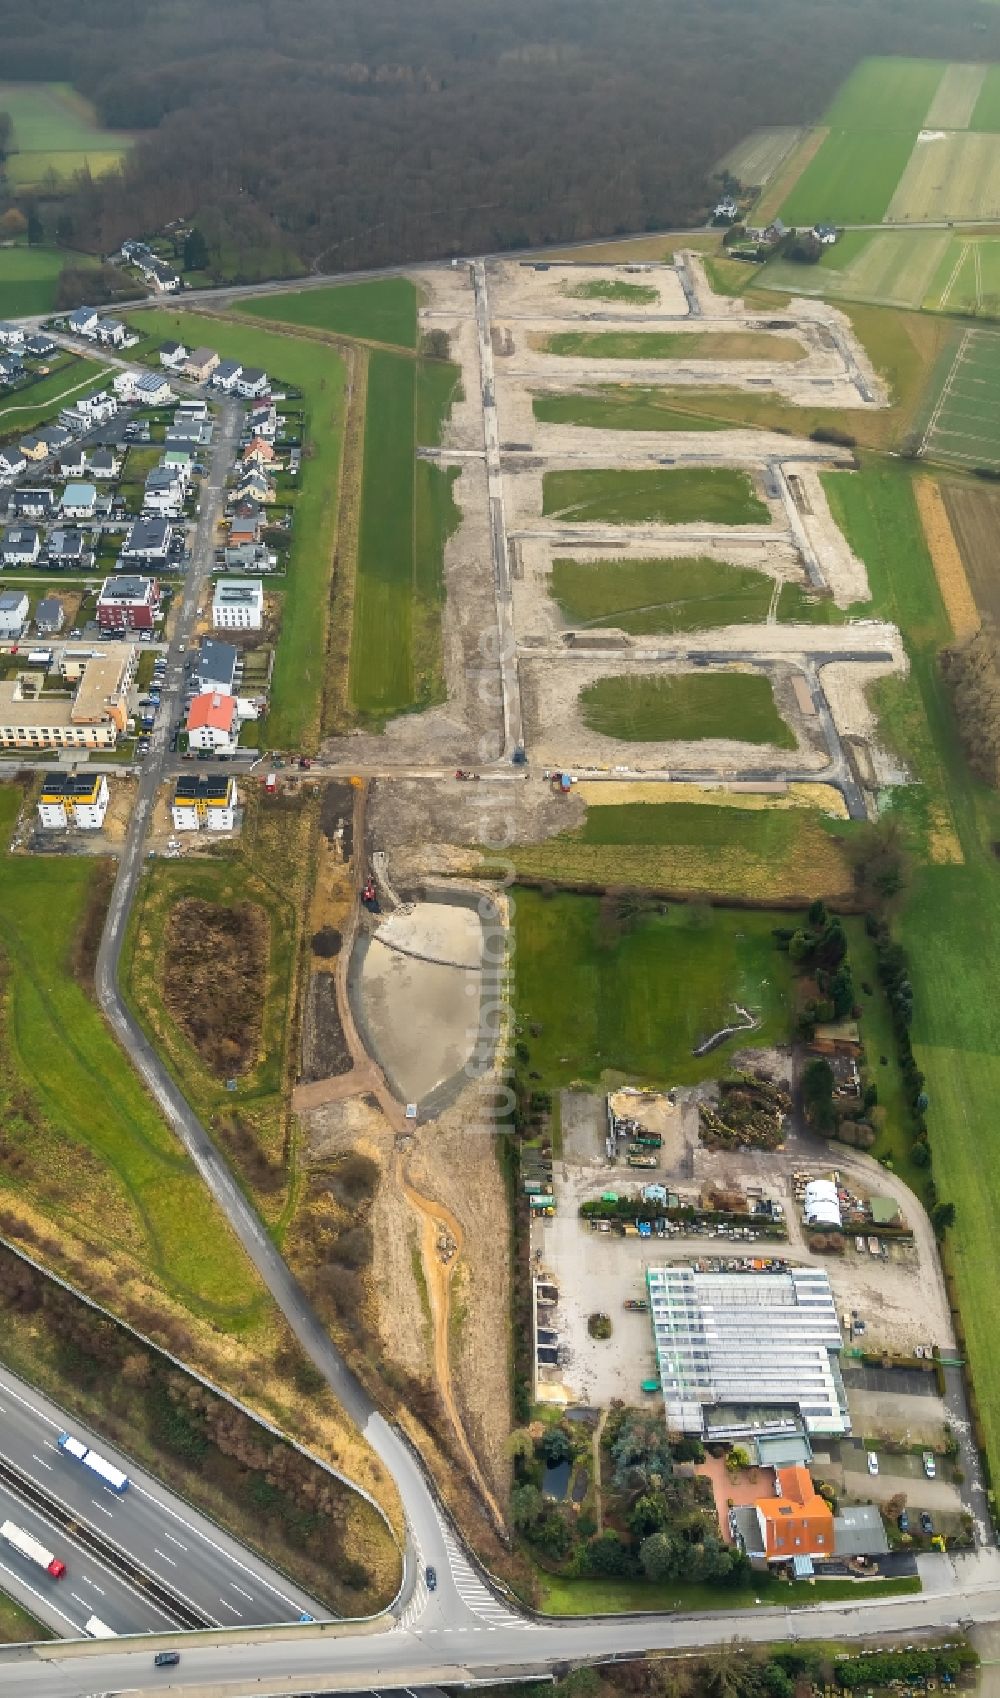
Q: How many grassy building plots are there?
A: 6